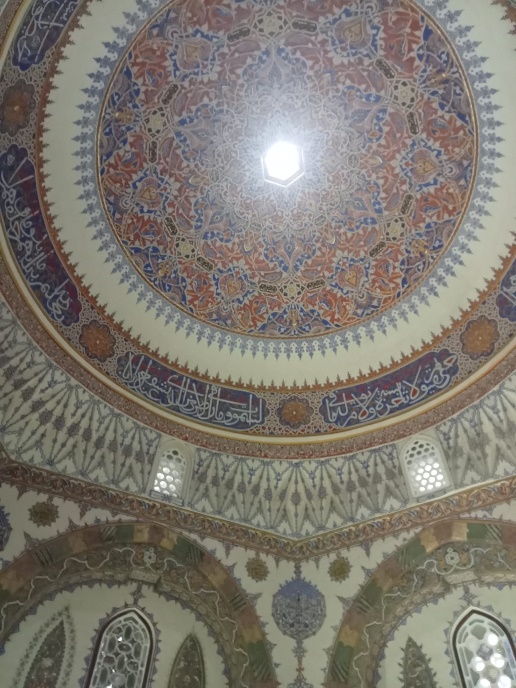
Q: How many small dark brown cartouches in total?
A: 12